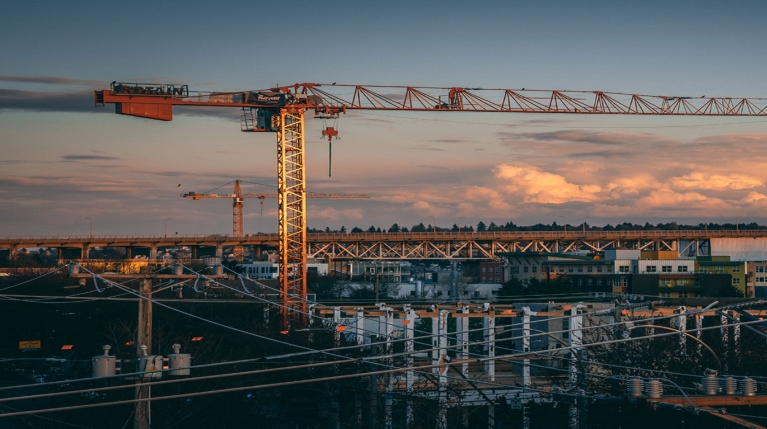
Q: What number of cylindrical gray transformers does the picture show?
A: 3